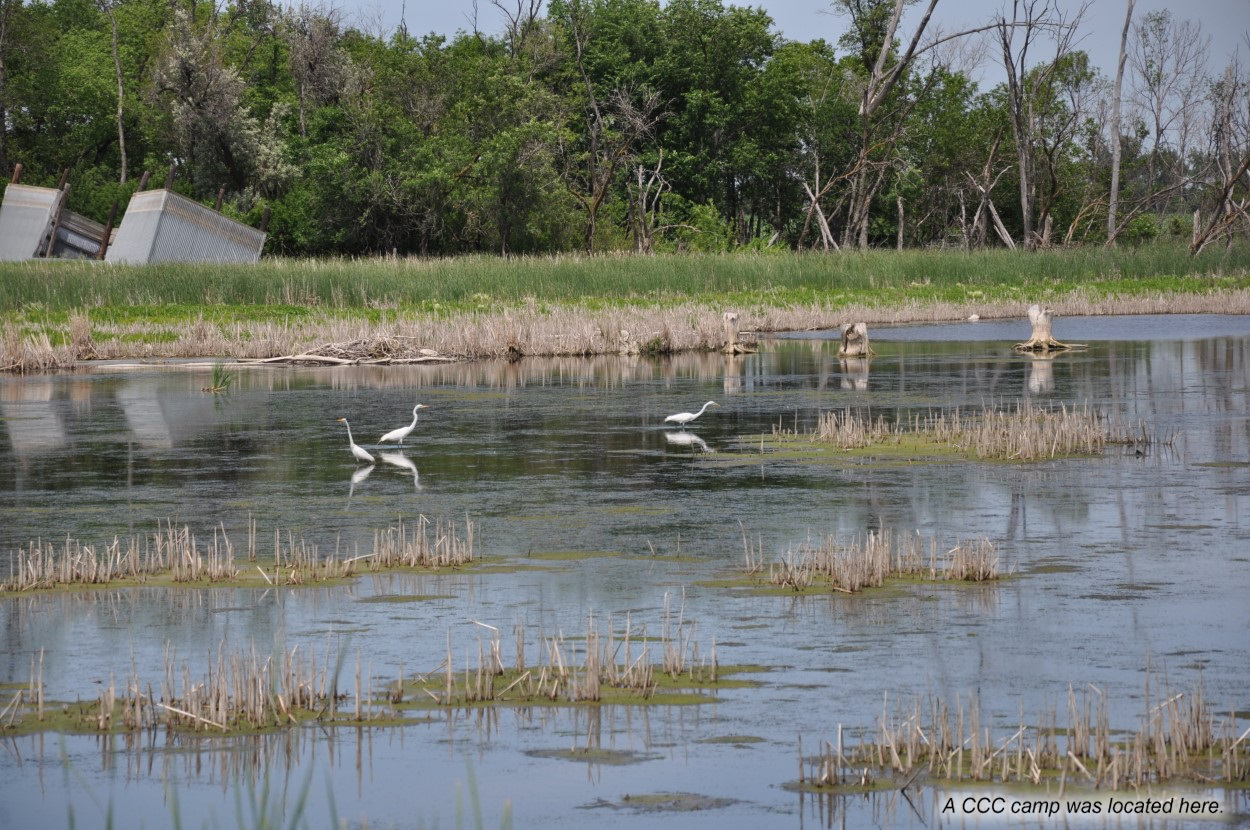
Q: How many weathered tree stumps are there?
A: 3